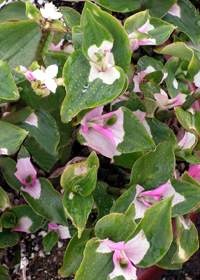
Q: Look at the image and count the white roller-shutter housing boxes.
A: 0